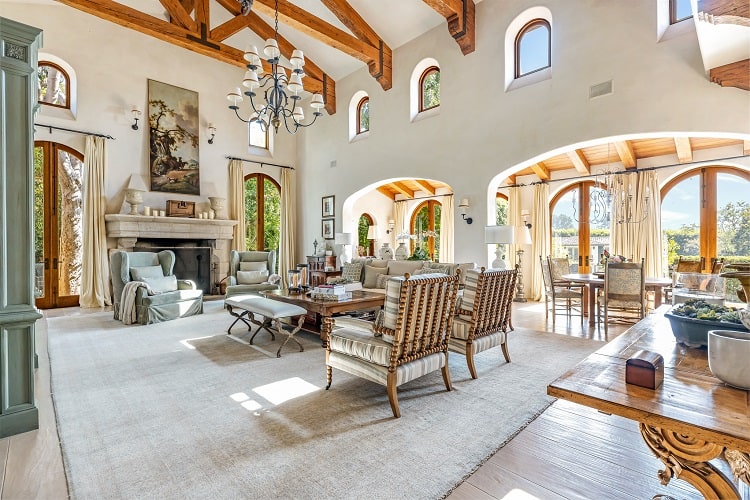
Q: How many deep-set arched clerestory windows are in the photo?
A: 6